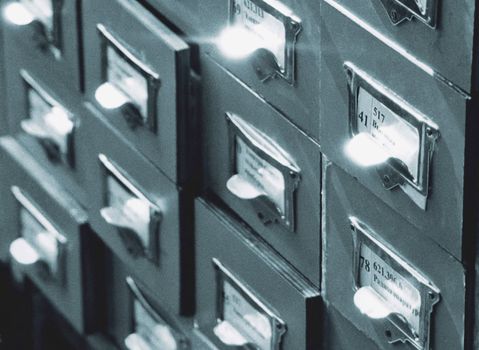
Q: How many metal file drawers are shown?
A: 12